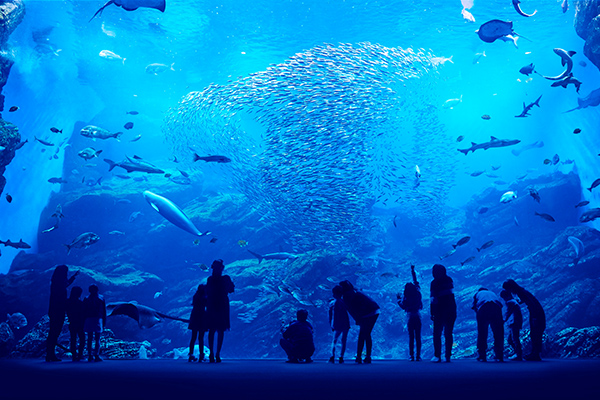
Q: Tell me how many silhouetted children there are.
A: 6